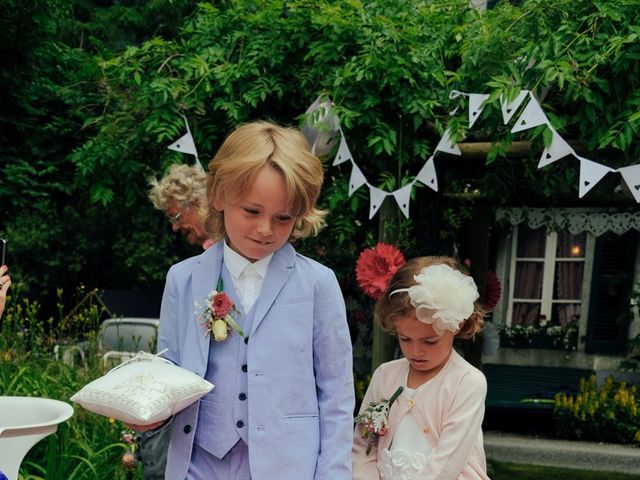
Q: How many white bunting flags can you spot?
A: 13